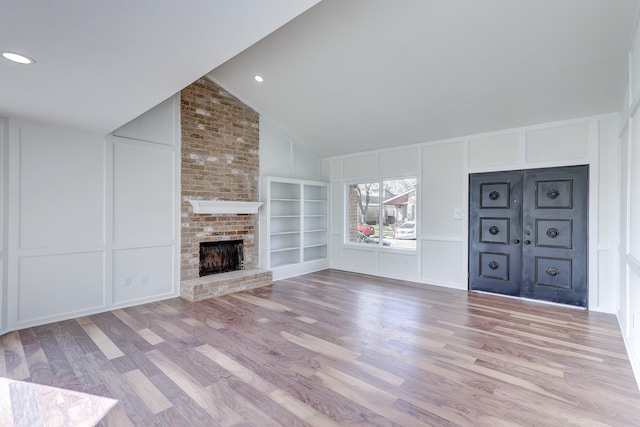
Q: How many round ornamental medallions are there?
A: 6